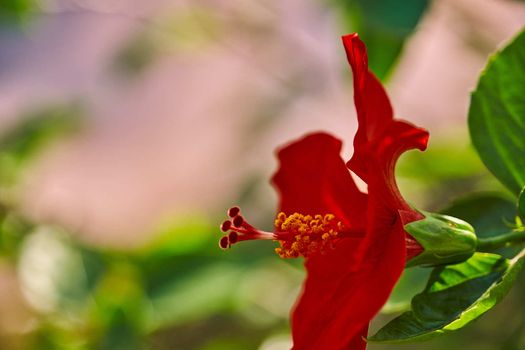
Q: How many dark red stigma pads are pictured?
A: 5